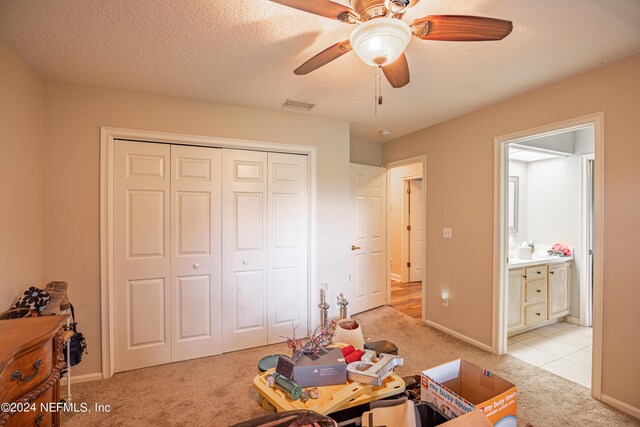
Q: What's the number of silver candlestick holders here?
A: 2